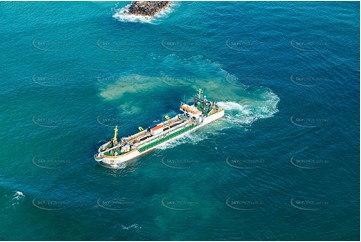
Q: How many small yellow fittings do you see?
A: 2